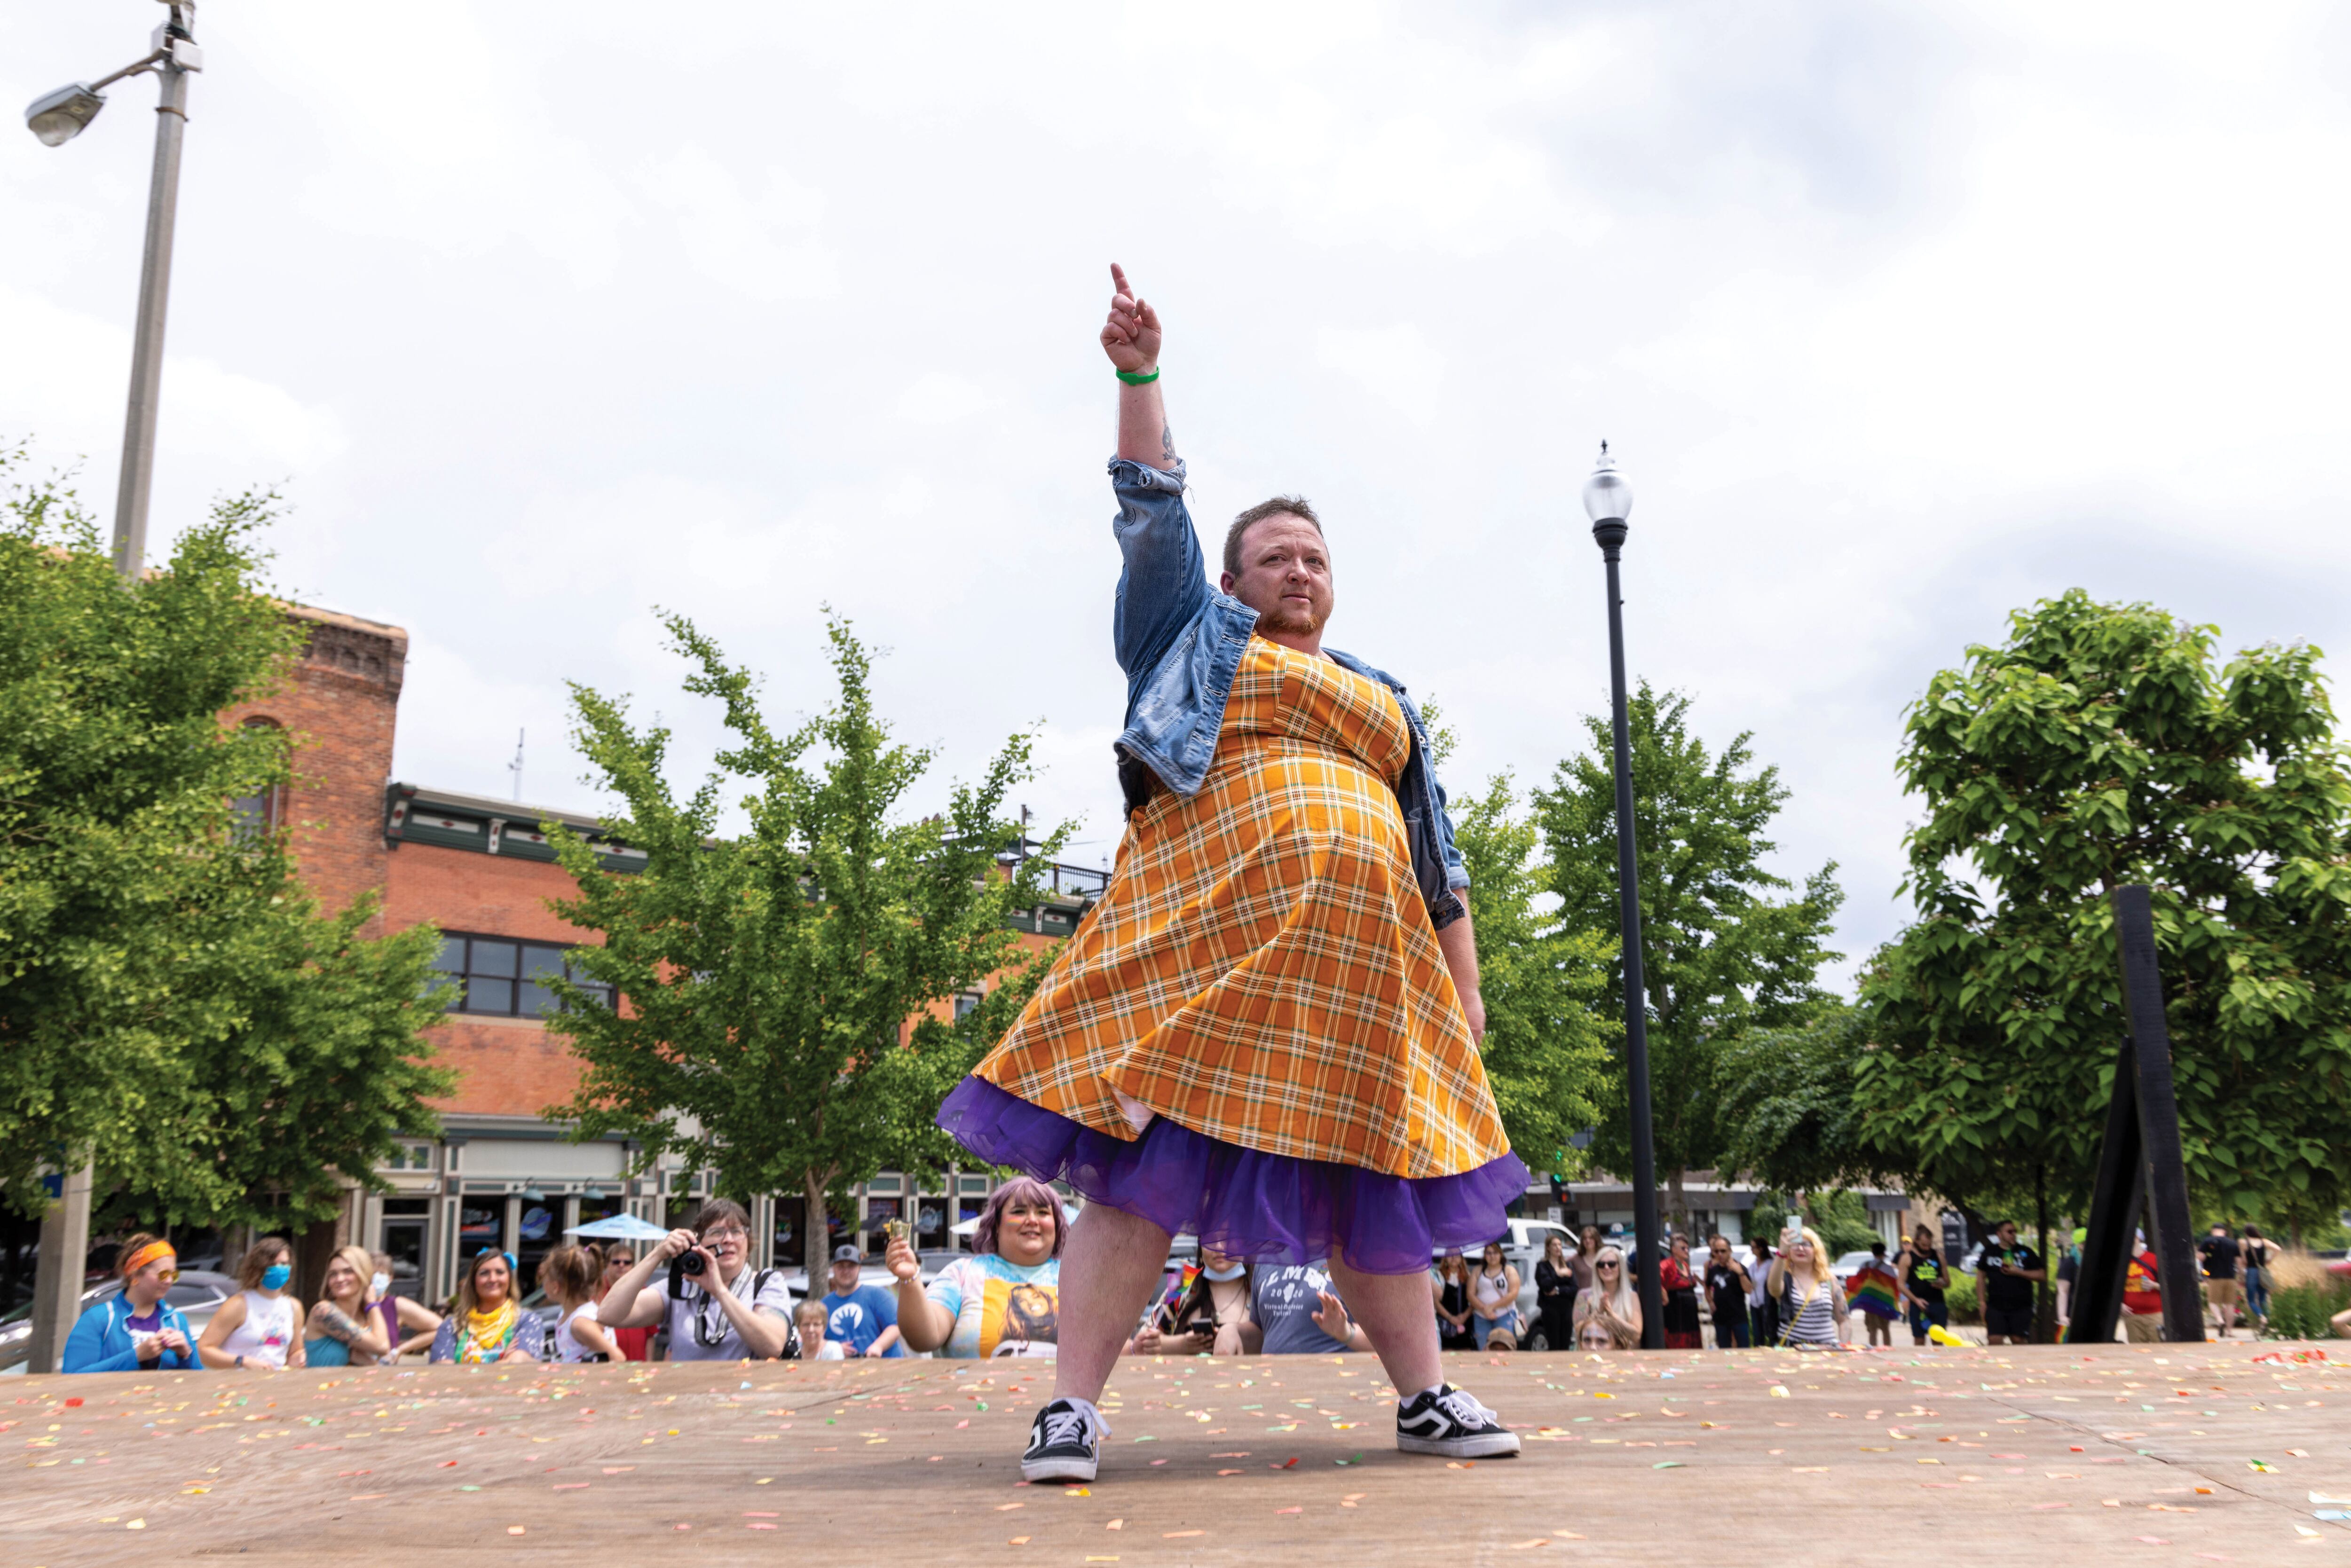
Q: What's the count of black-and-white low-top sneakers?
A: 2